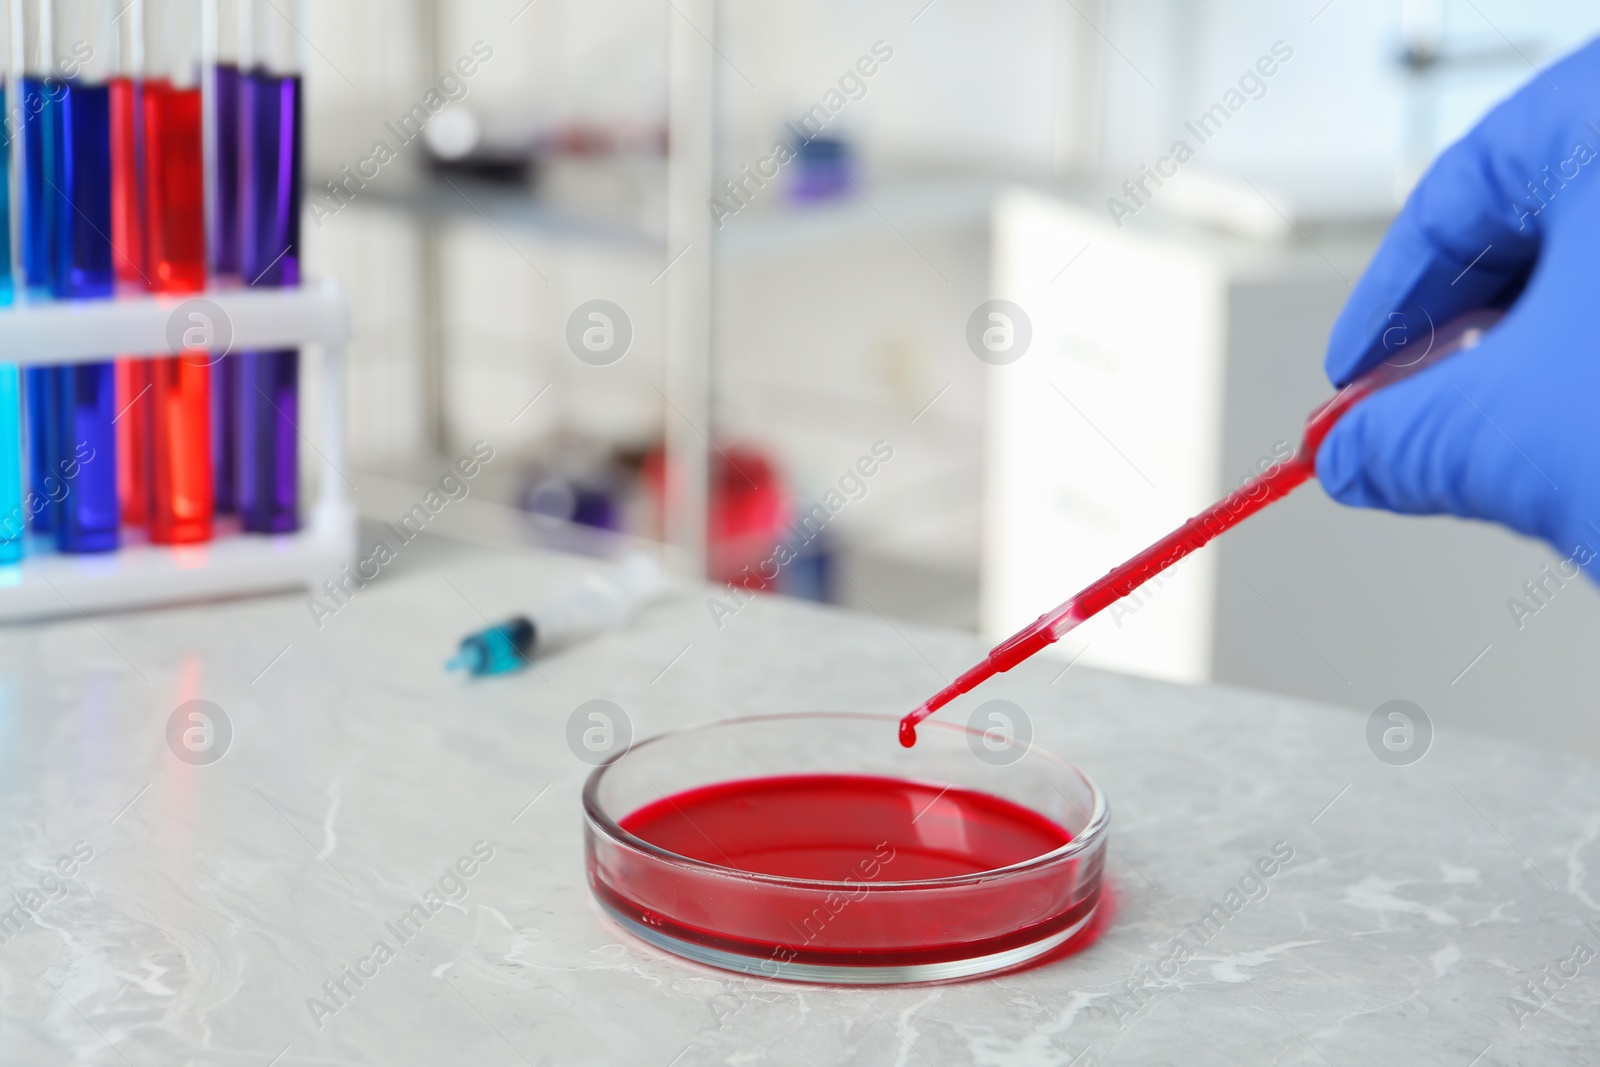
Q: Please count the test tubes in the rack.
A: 7